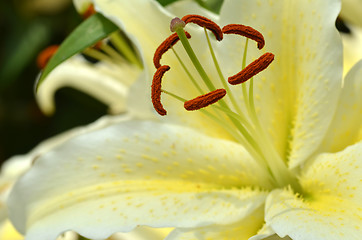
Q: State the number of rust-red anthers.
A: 6